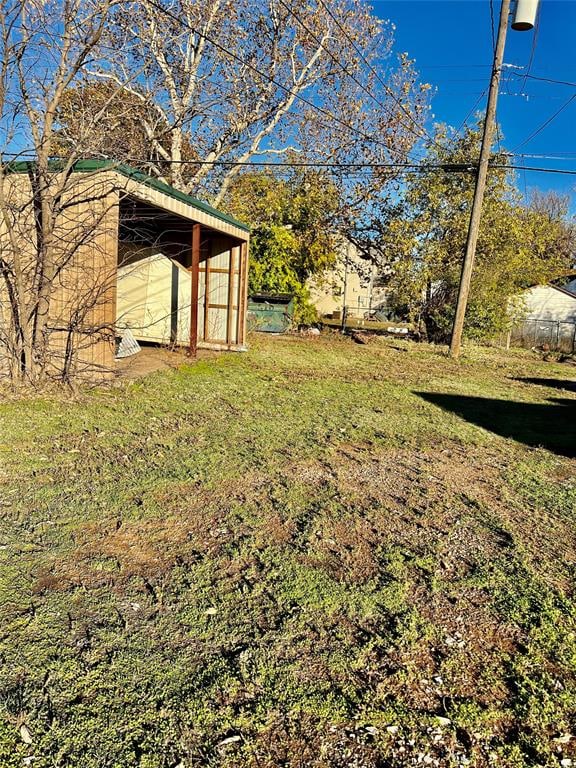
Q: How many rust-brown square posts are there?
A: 1